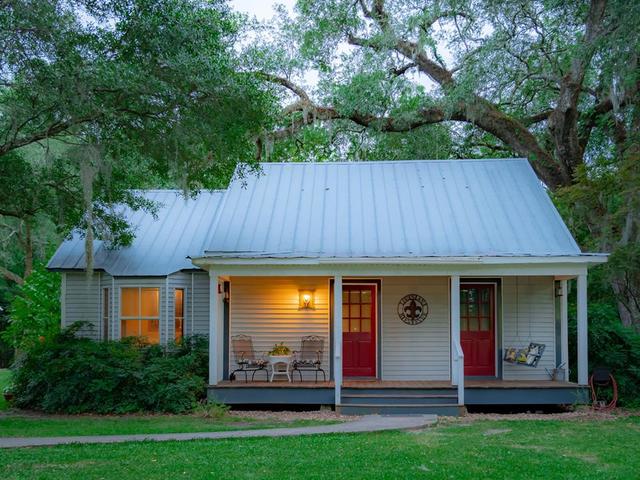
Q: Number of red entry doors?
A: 2